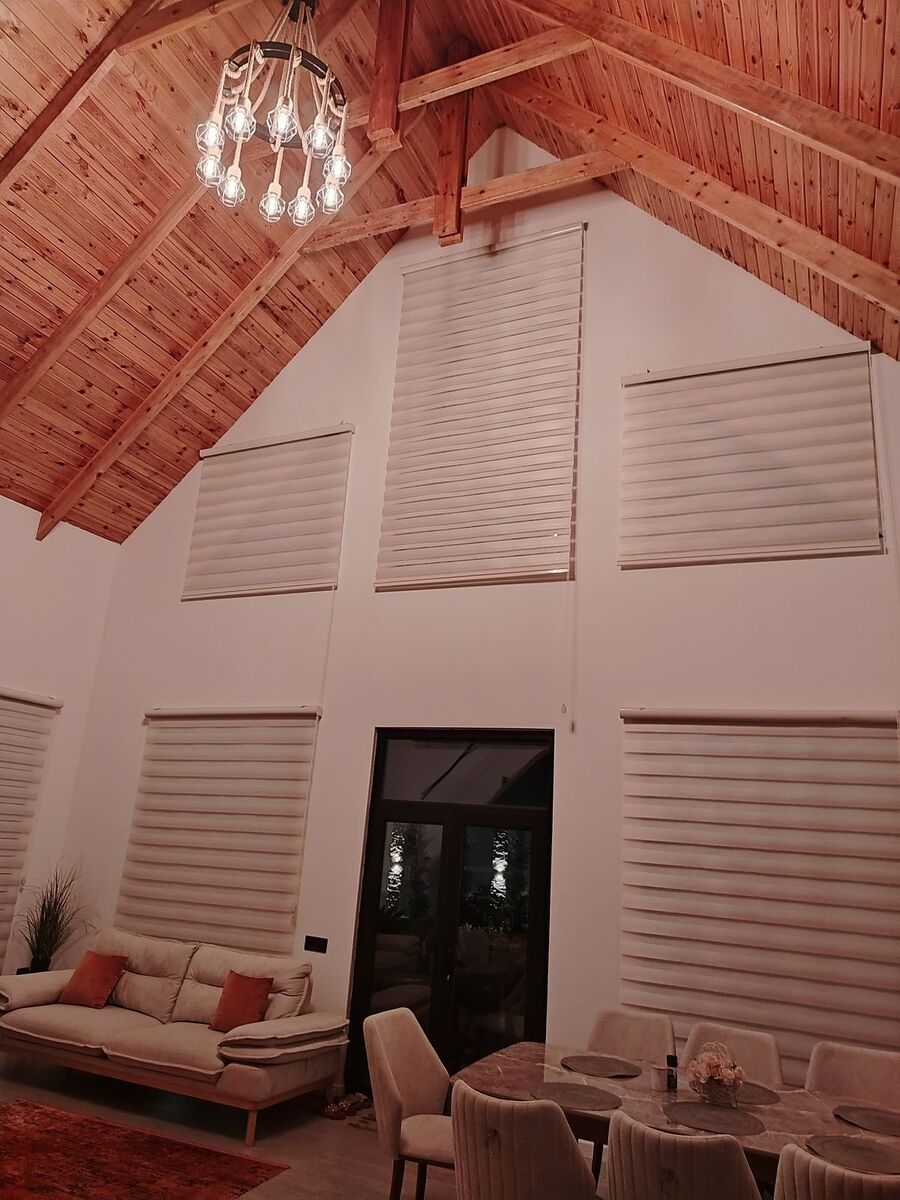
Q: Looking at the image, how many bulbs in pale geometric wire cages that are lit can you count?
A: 10